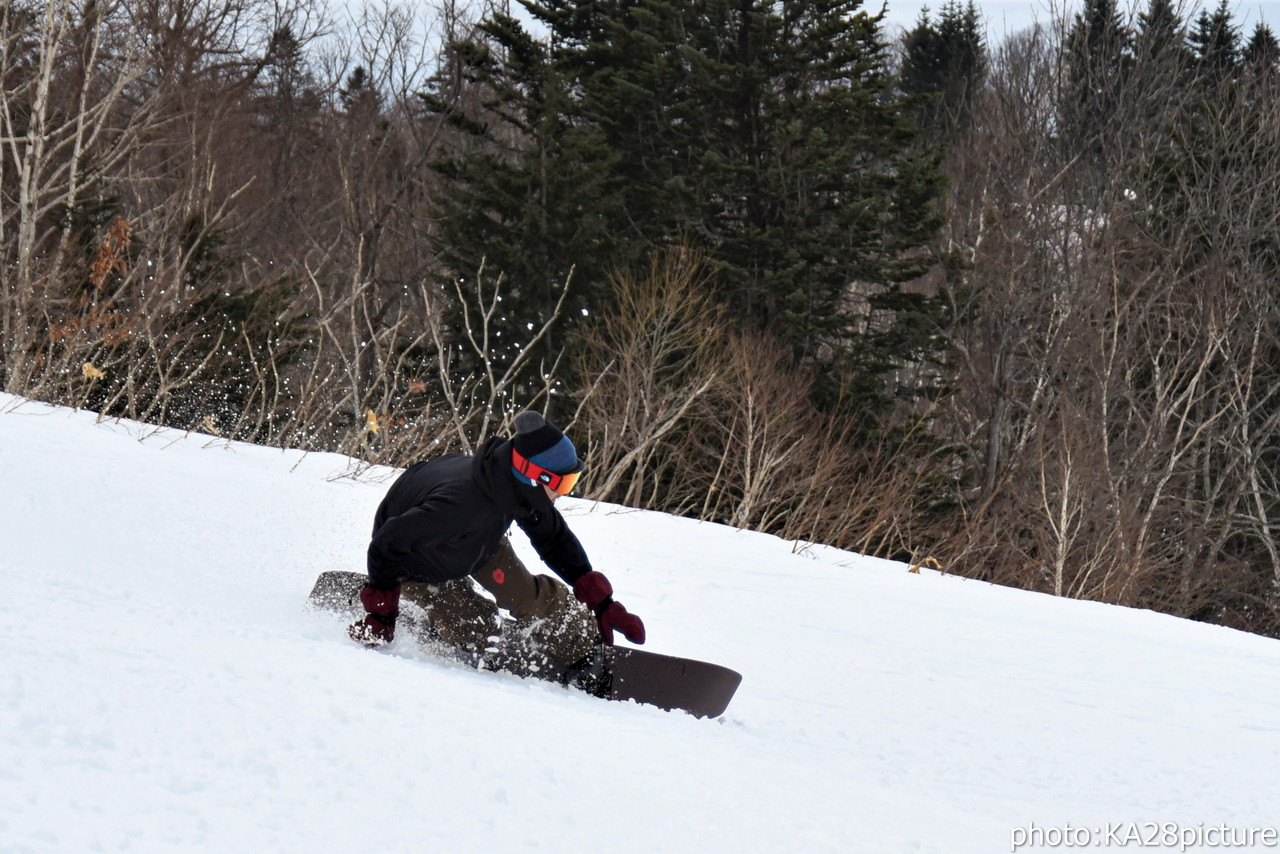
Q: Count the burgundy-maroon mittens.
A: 2